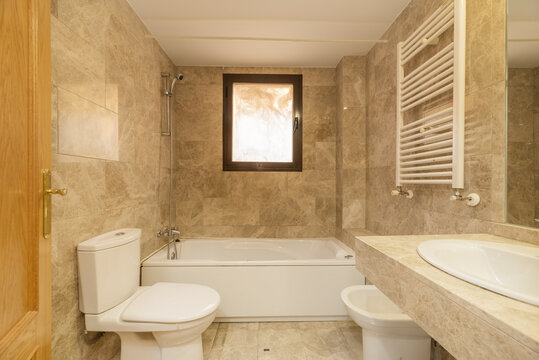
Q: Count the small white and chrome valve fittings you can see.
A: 2